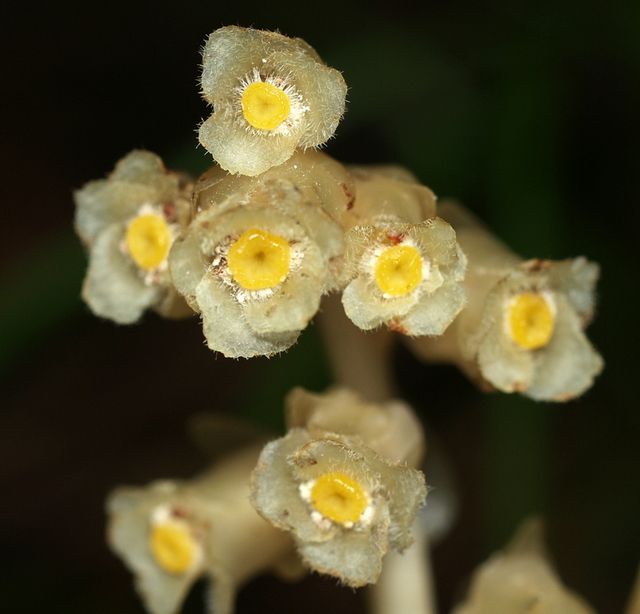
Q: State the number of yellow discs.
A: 7